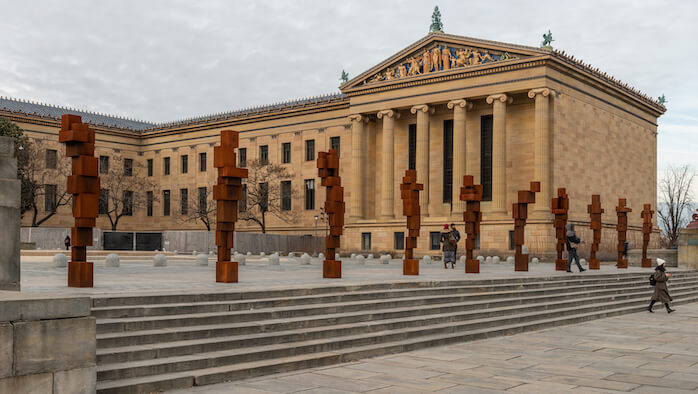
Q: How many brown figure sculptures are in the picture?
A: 10